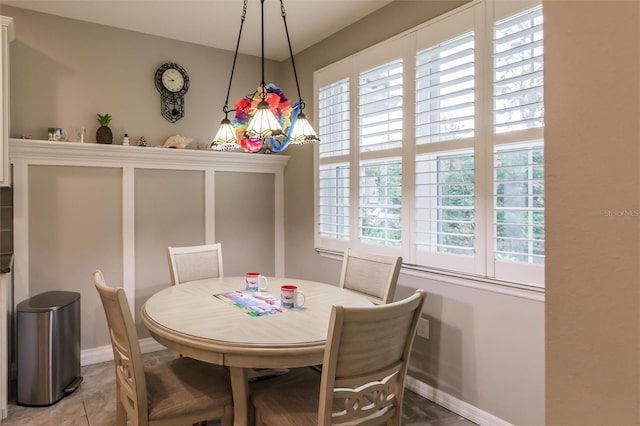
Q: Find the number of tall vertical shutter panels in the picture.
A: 4